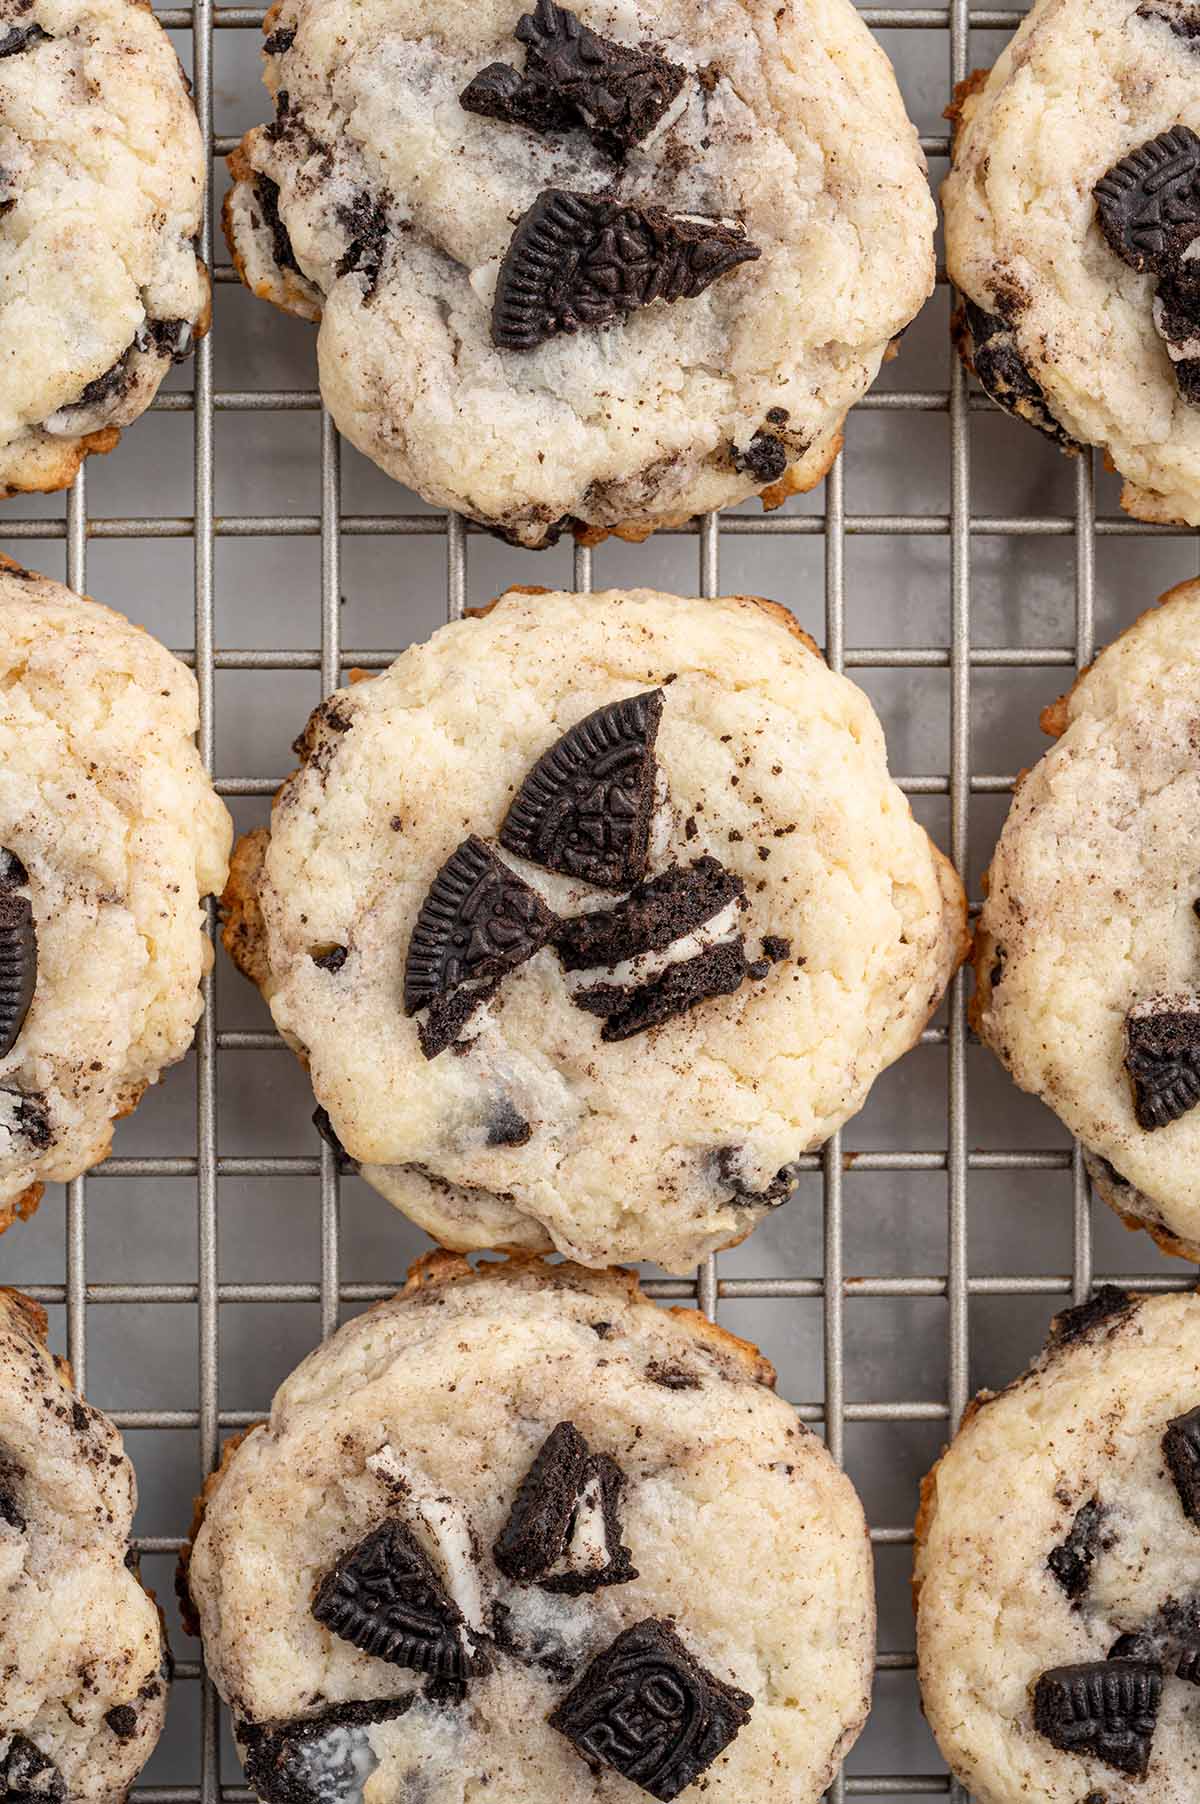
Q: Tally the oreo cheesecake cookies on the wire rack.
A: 9